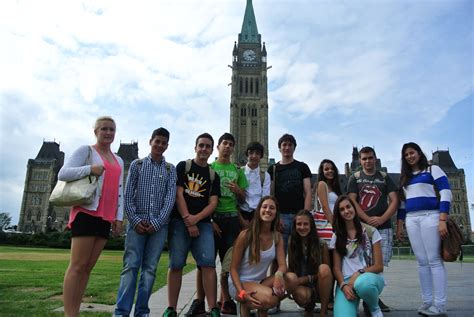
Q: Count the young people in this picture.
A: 12